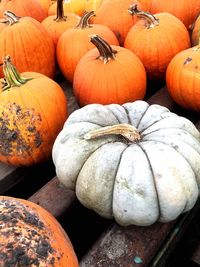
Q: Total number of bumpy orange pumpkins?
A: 2